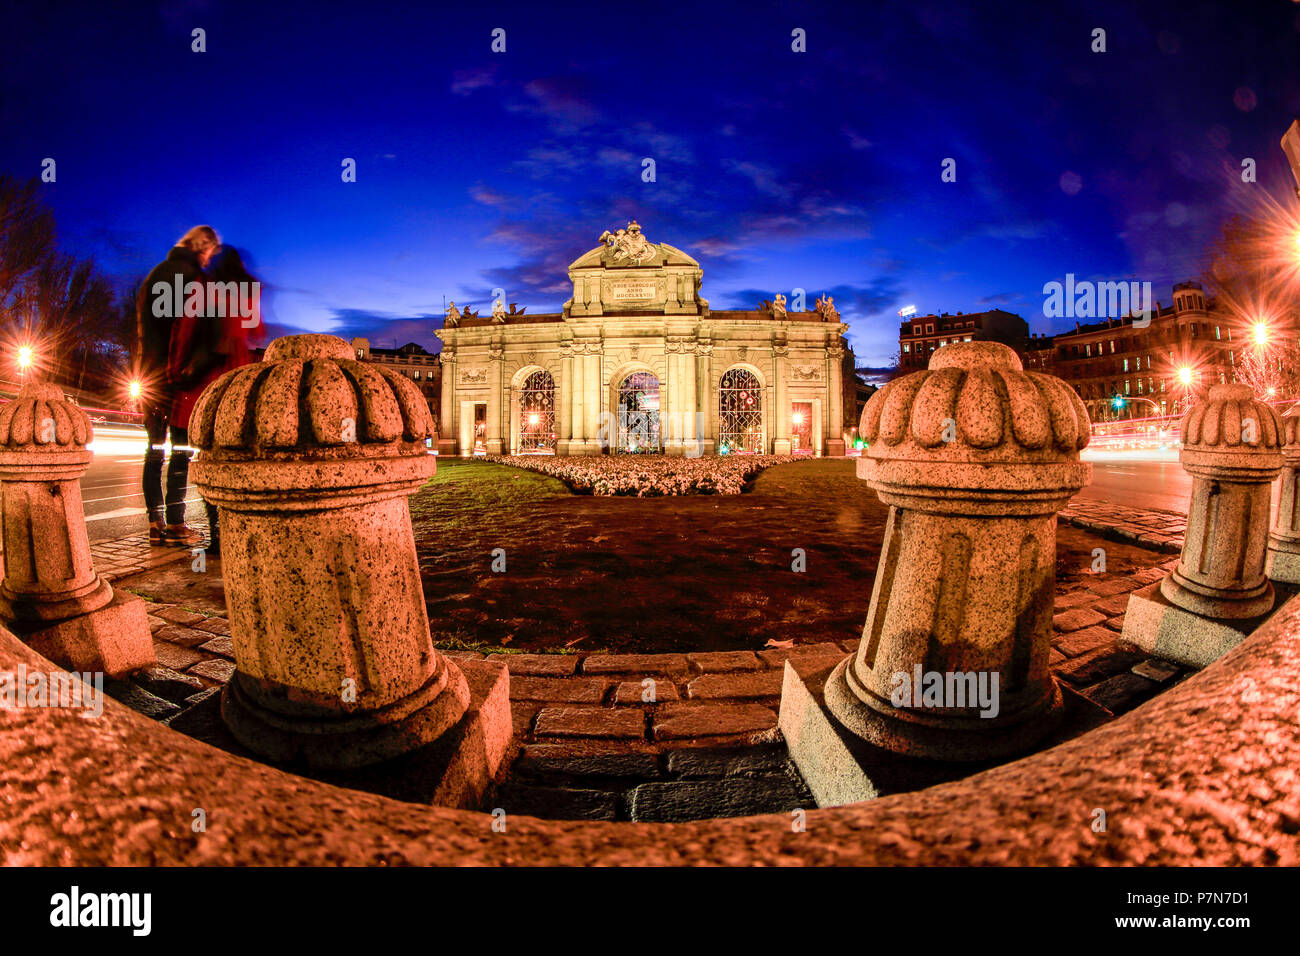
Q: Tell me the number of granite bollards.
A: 5